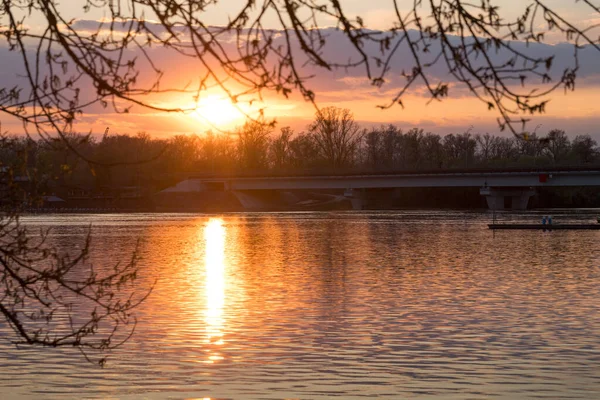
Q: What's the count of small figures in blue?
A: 2